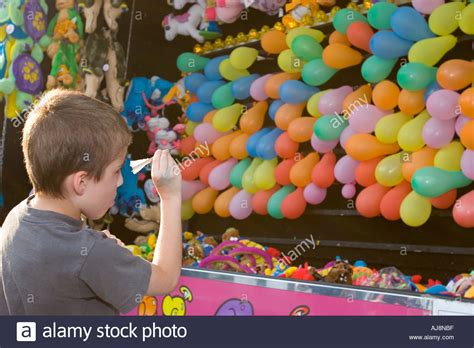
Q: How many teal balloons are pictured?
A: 12